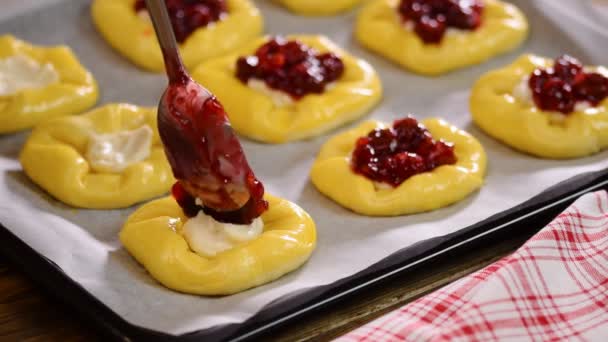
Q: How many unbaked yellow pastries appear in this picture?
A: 9